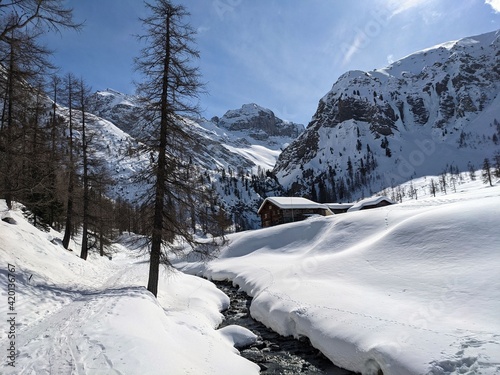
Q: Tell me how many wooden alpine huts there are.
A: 3